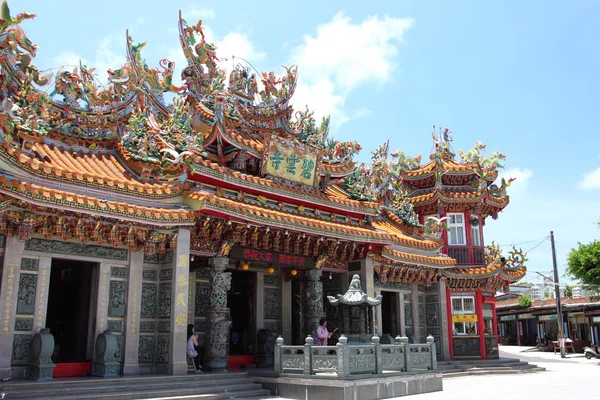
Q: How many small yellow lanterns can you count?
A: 3